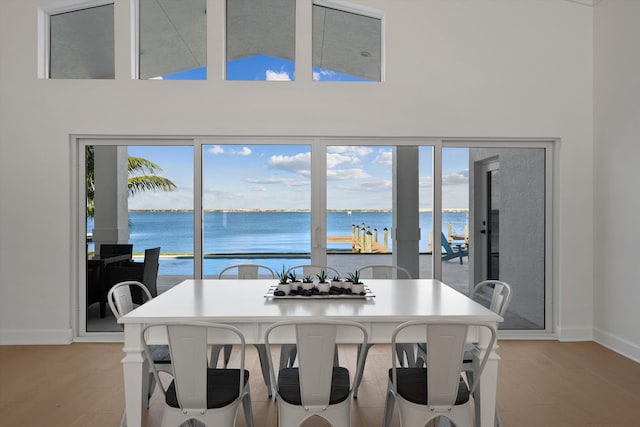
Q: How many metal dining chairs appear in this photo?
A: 8